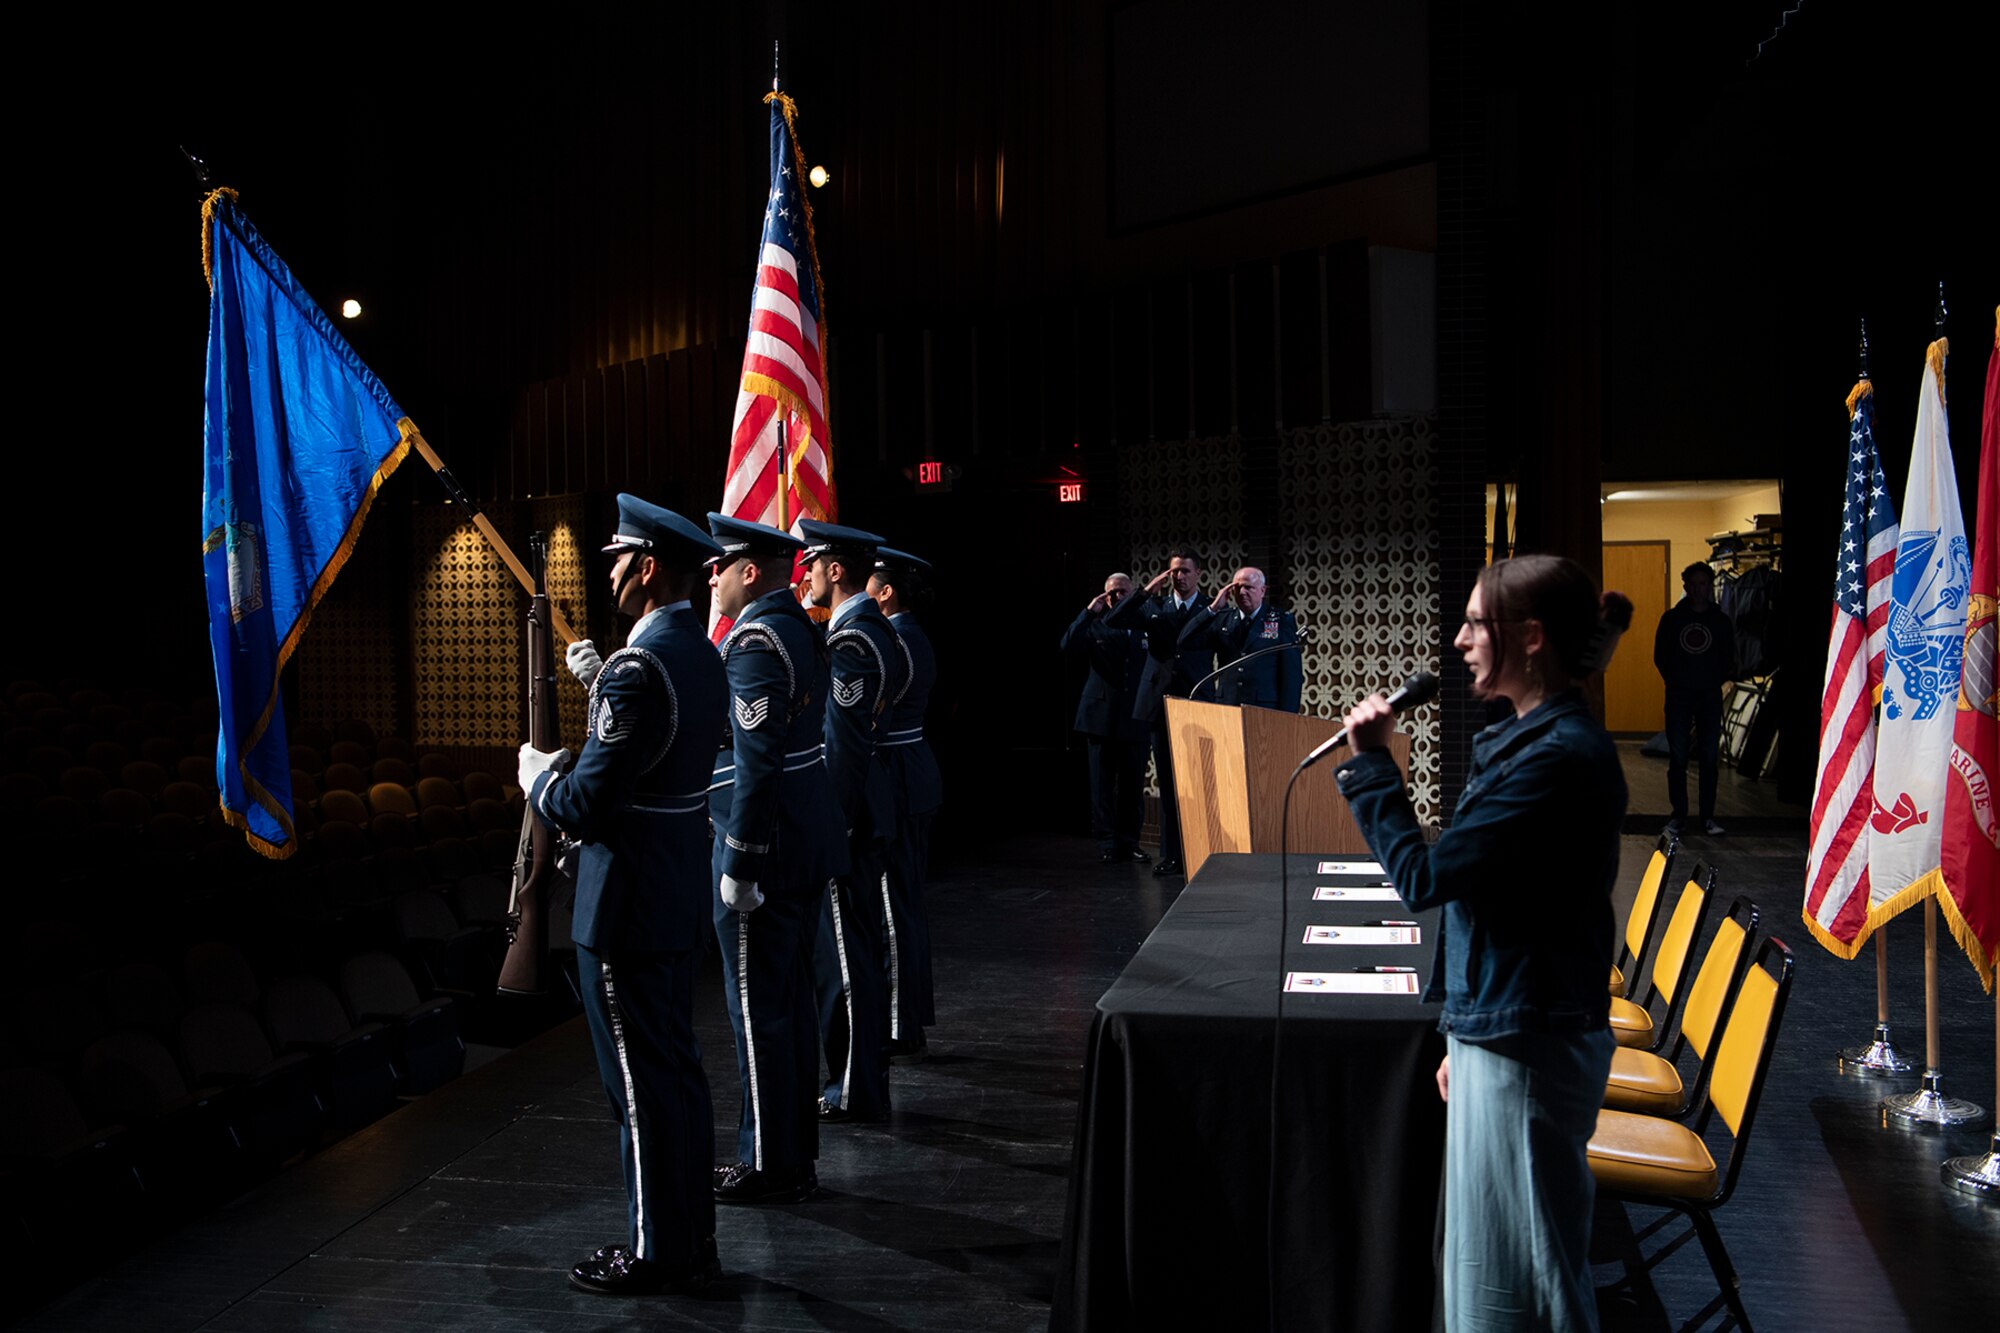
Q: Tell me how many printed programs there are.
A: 4